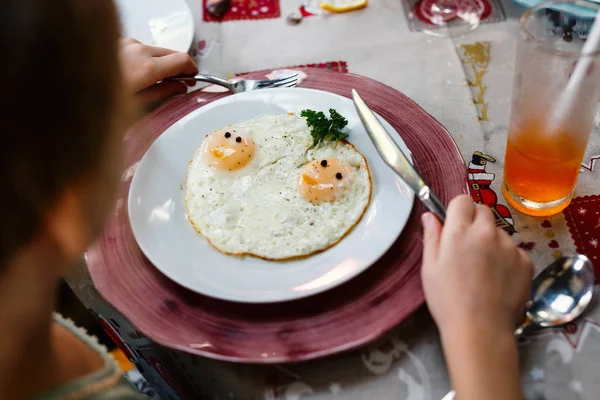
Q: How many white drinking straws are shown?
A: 1